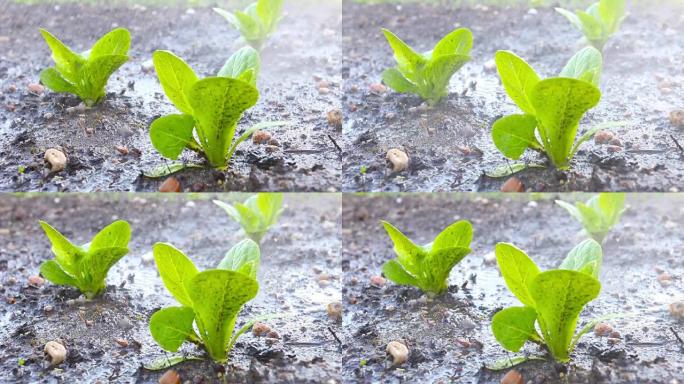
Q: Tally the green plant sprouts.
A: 12